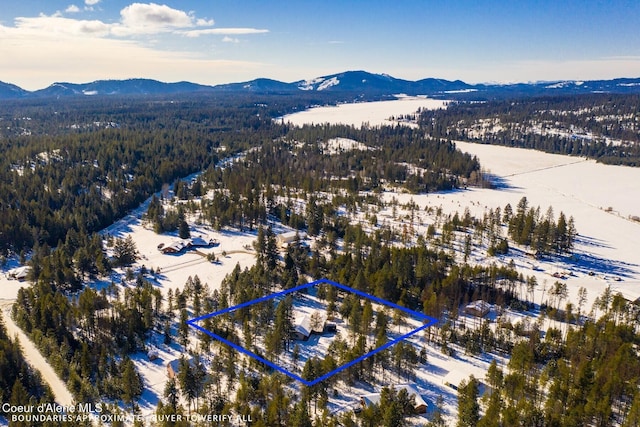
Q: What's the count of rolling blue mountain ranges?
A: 1